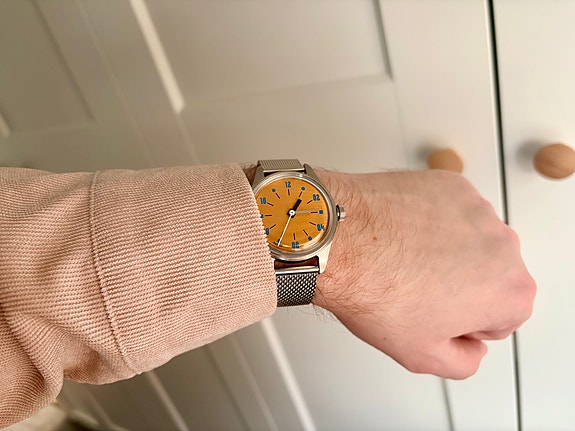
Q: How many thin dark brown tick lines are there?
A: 11